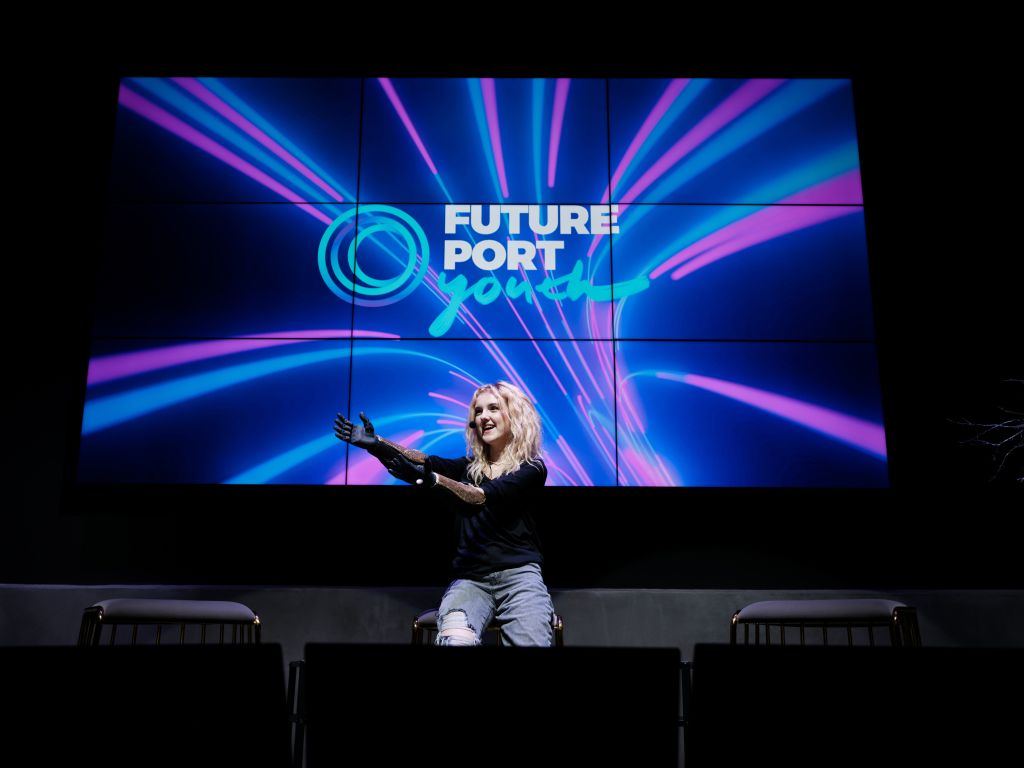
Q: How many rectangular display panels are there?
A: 9